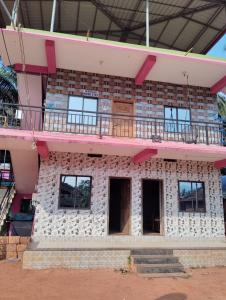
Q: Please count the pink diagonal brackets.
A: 6